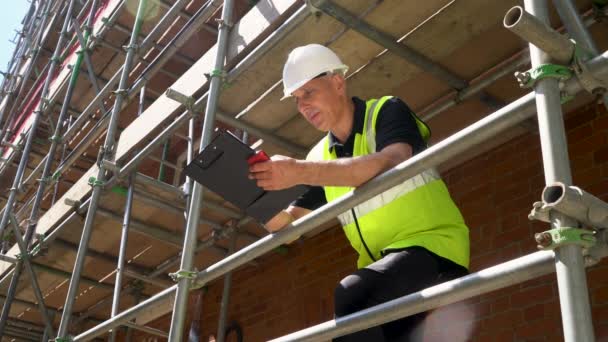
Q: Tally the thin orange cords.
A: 0